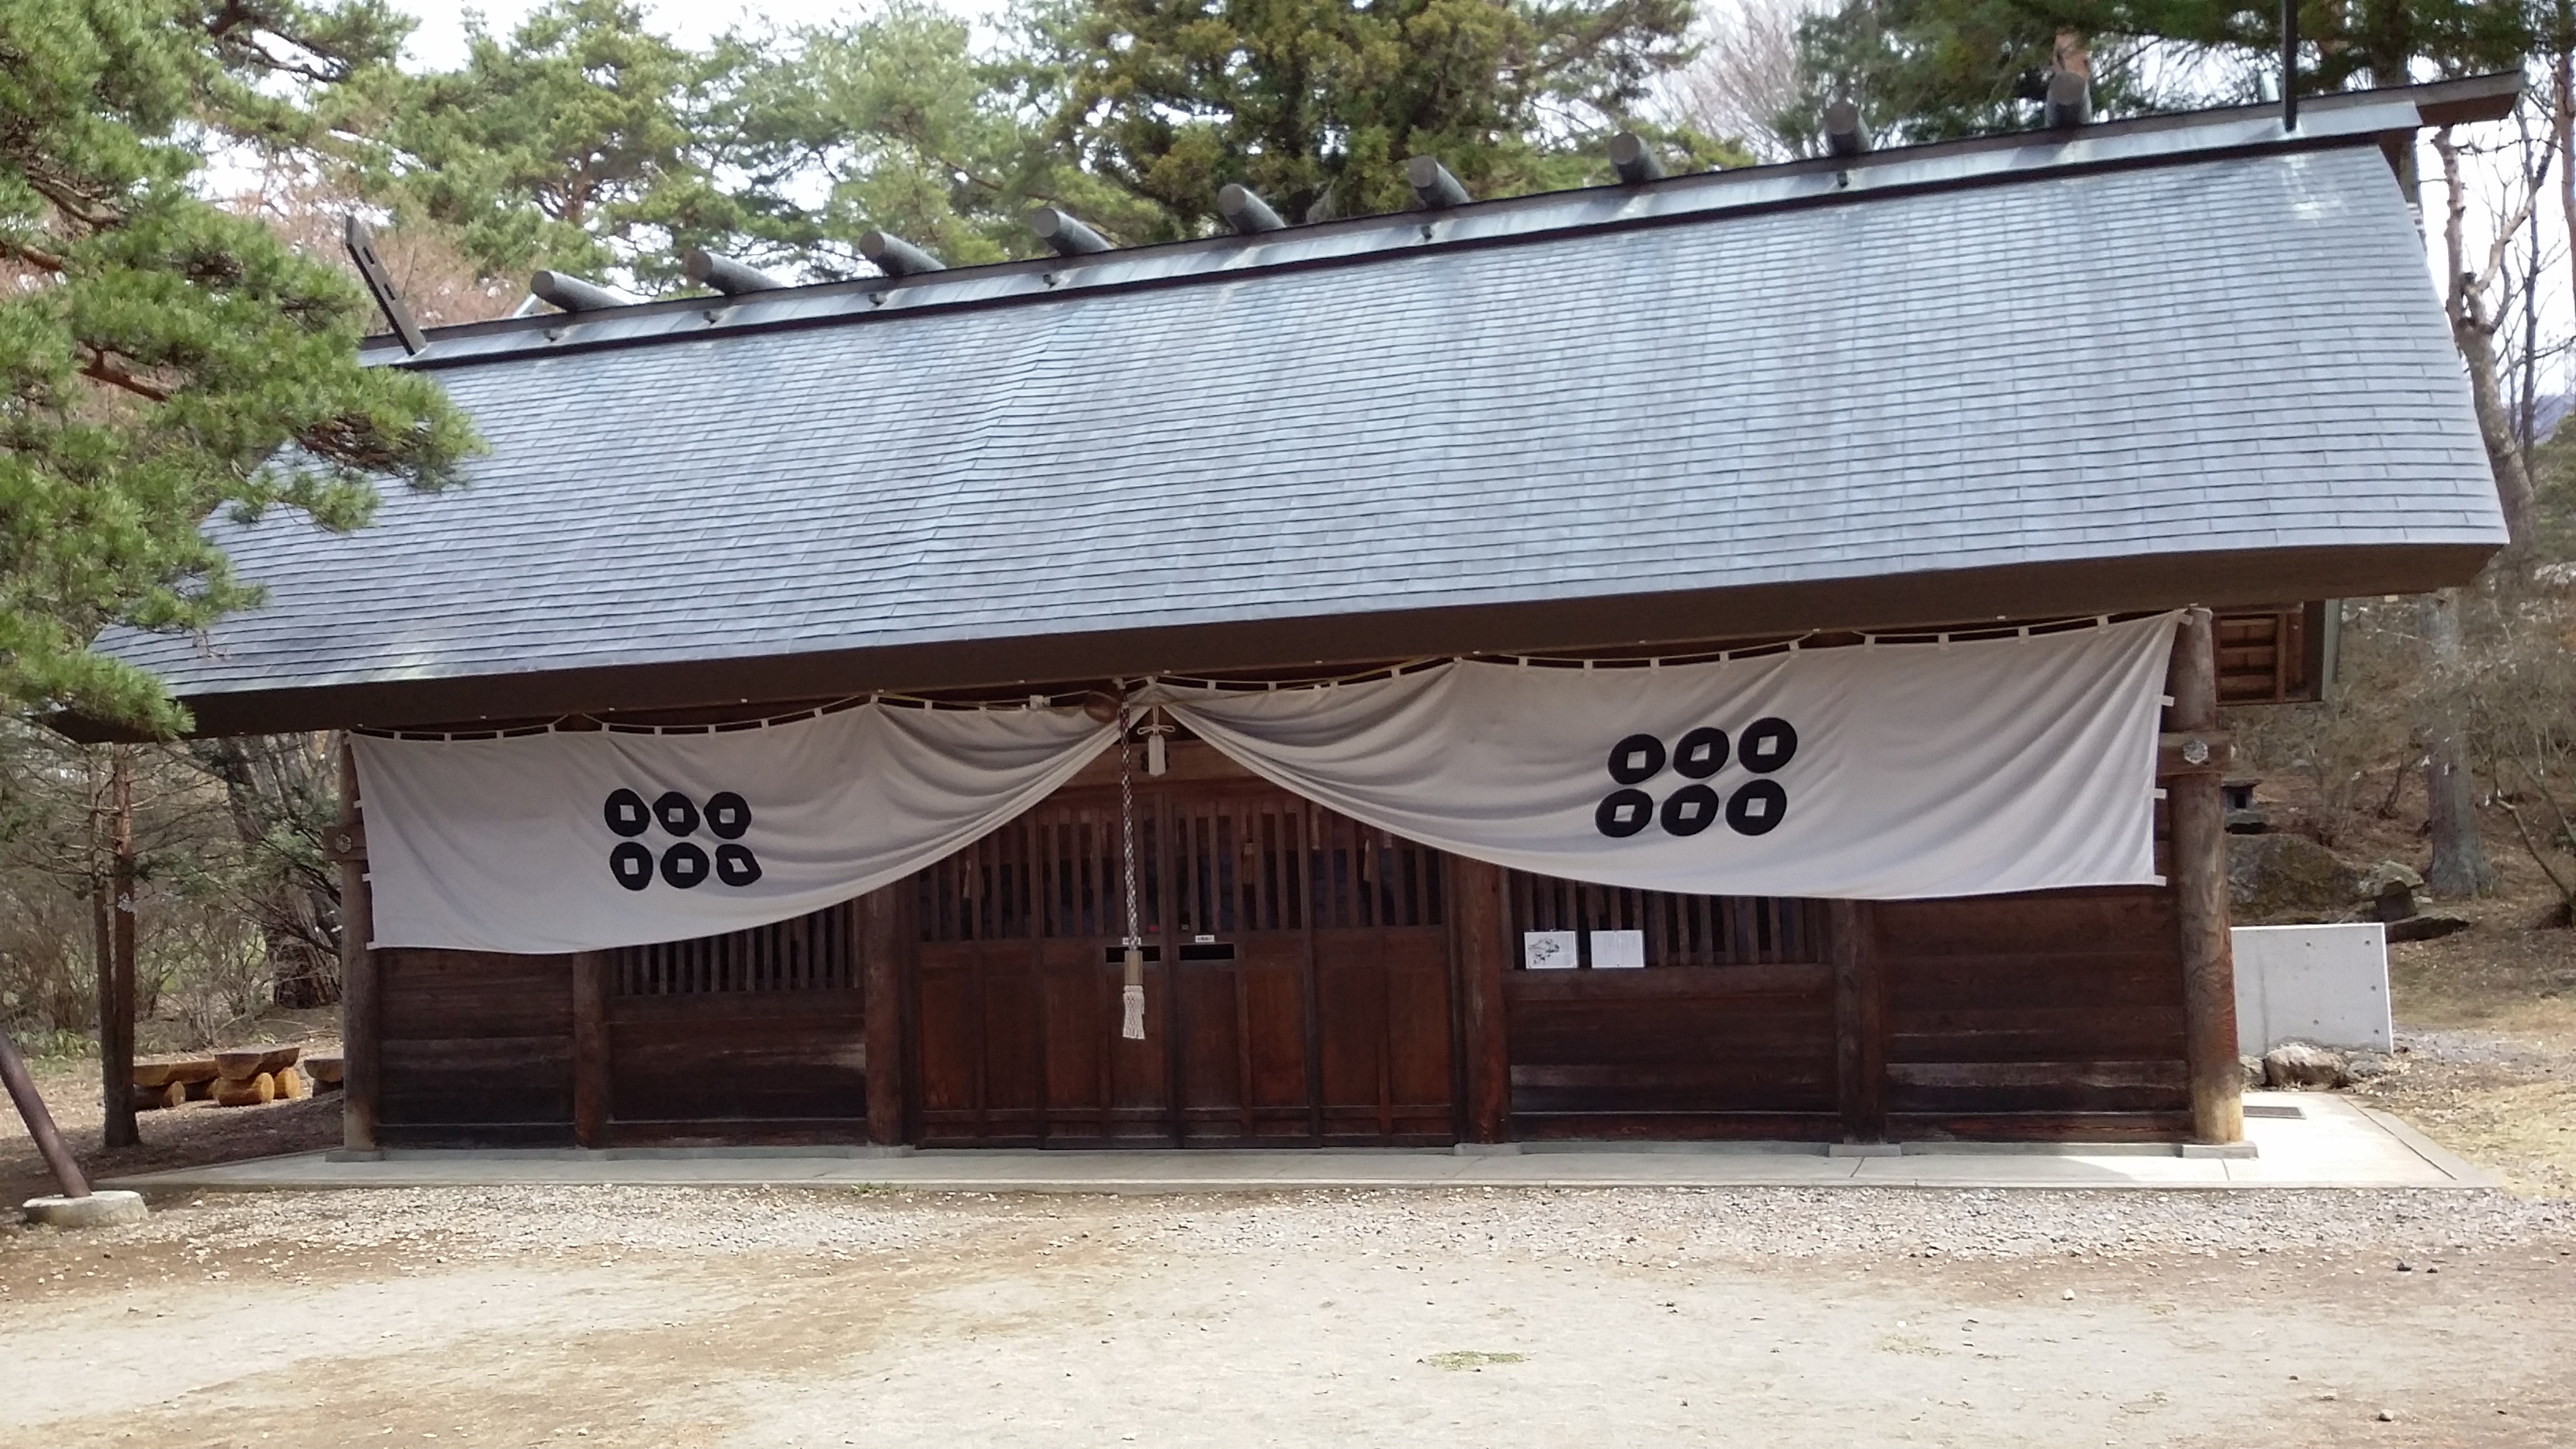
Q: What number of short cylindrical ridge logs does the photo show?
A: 9